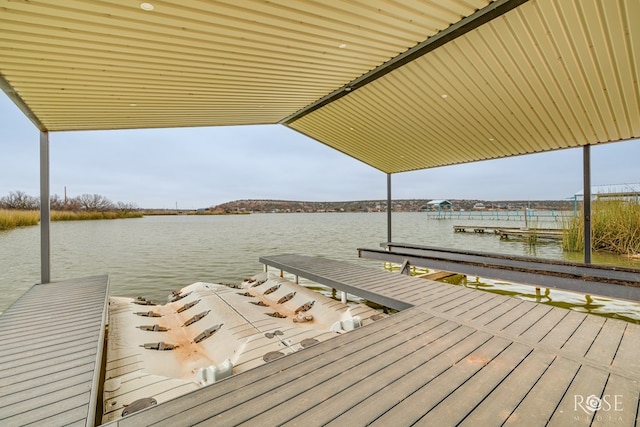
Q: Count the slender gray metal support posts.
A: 3